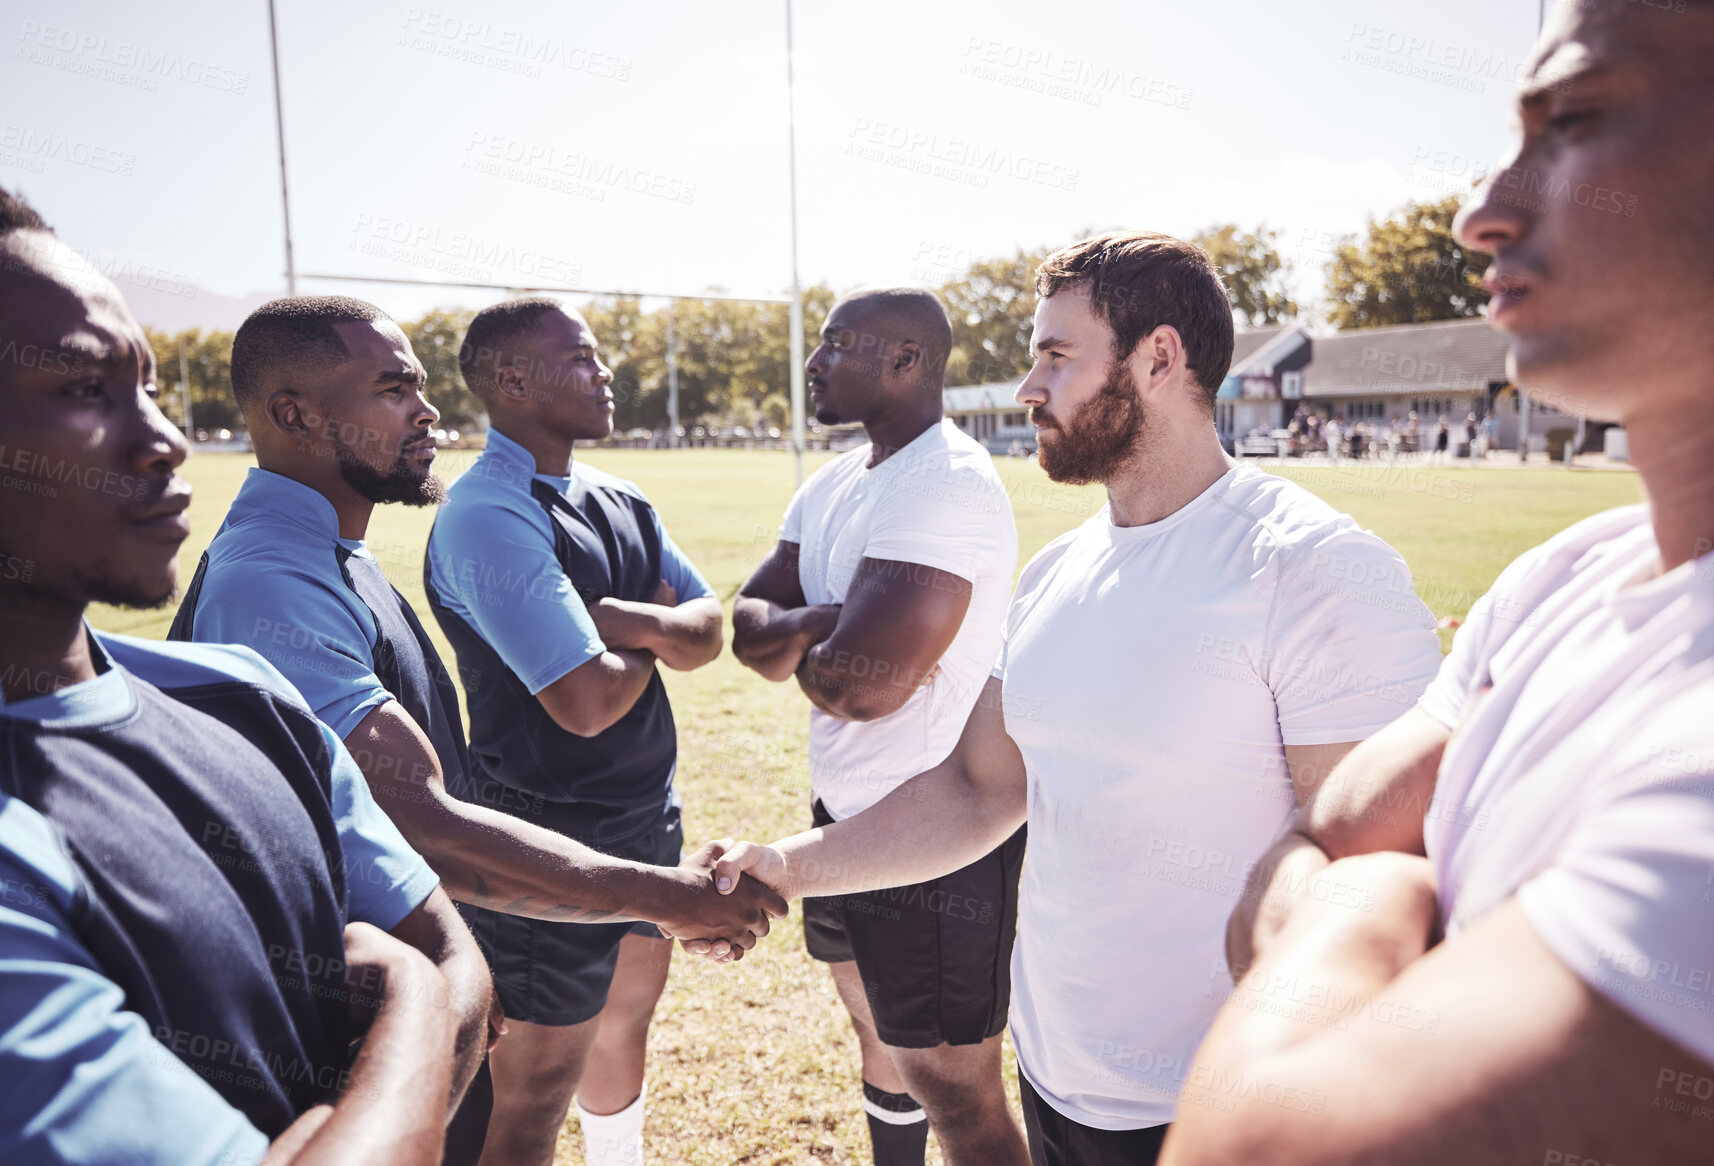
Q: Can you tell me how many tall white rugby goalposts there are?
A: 2